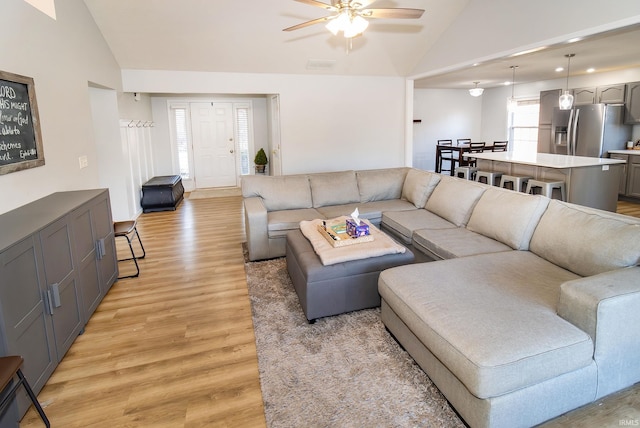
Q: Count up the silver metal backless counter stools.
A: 4